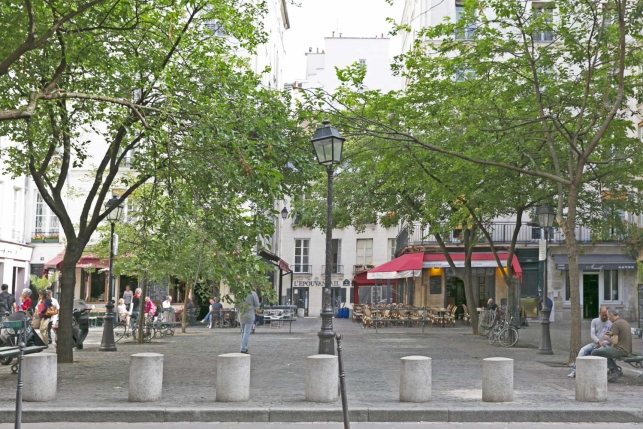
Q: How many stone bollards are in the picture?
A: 7